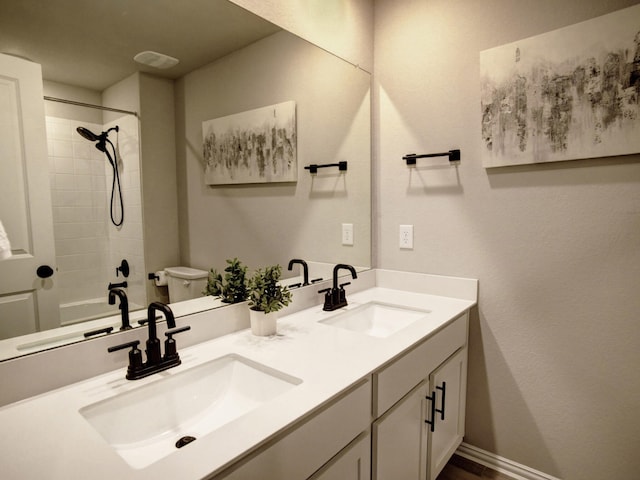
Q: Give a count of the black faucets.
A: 2